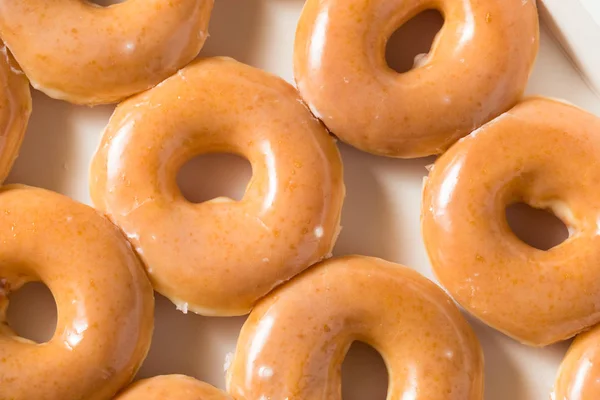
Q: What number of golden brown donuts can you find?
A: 9